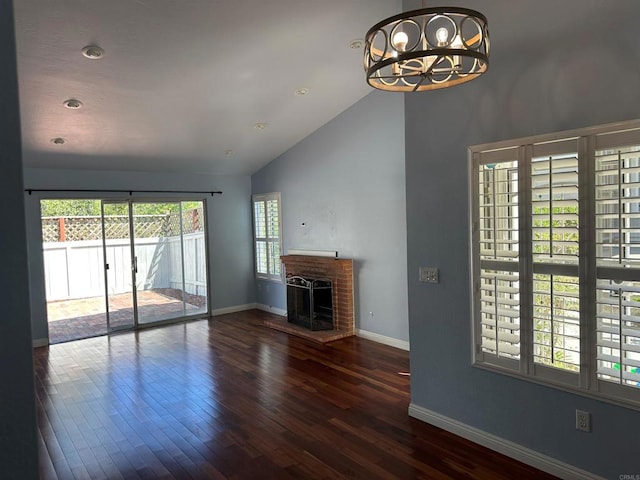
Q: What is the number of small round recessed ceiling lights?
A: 7